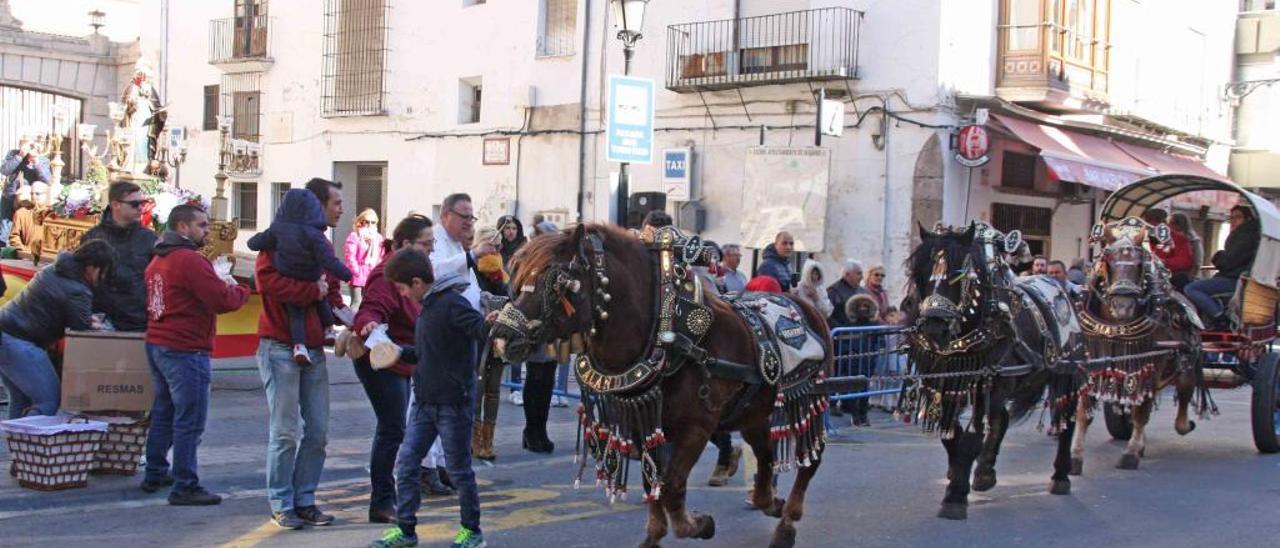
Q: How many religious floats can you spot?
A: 1